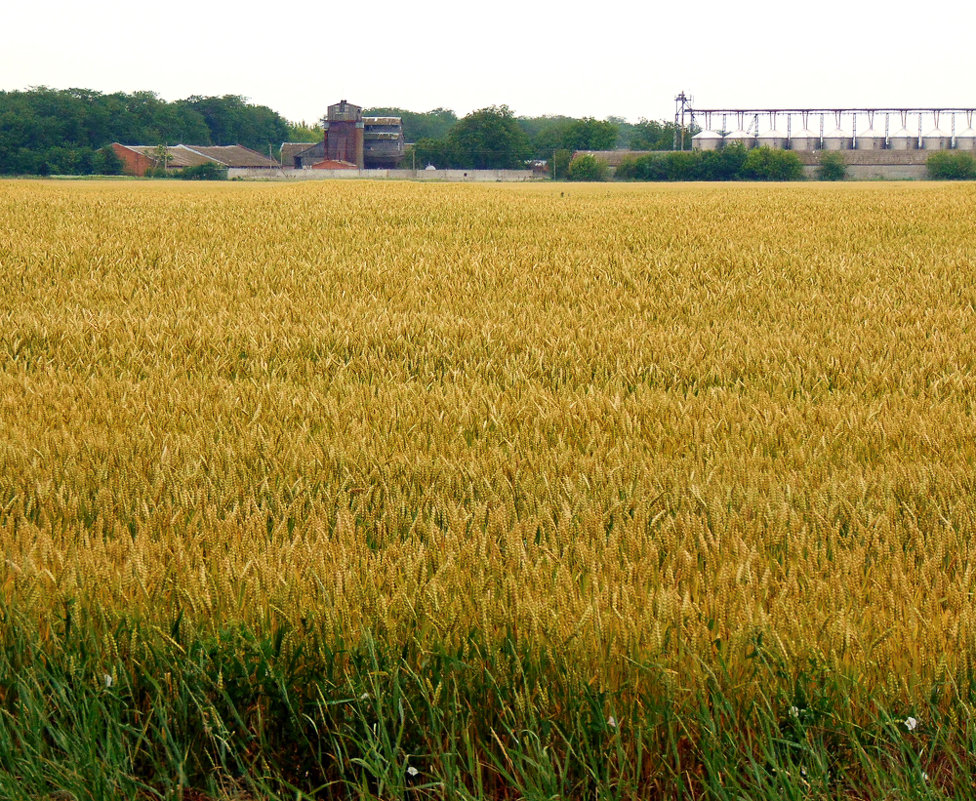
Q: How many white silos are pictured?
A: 9